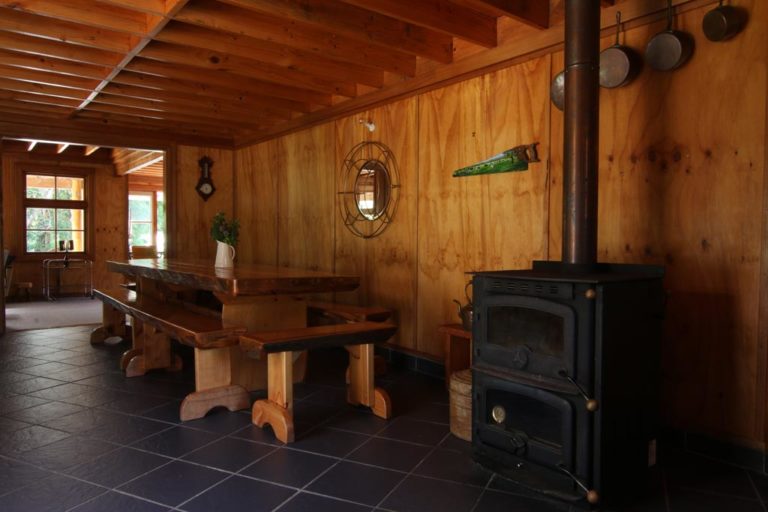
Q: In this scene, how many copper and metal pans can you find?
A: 4